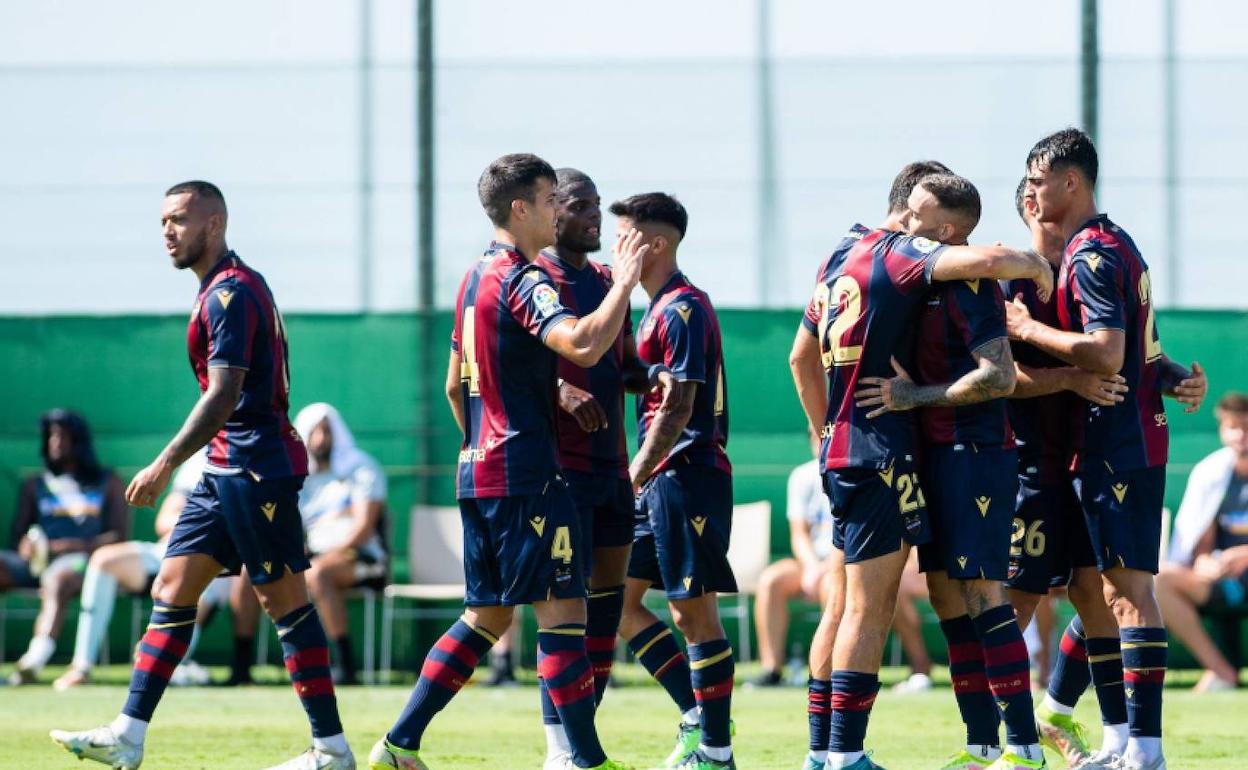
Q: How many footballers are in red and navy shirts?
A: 8